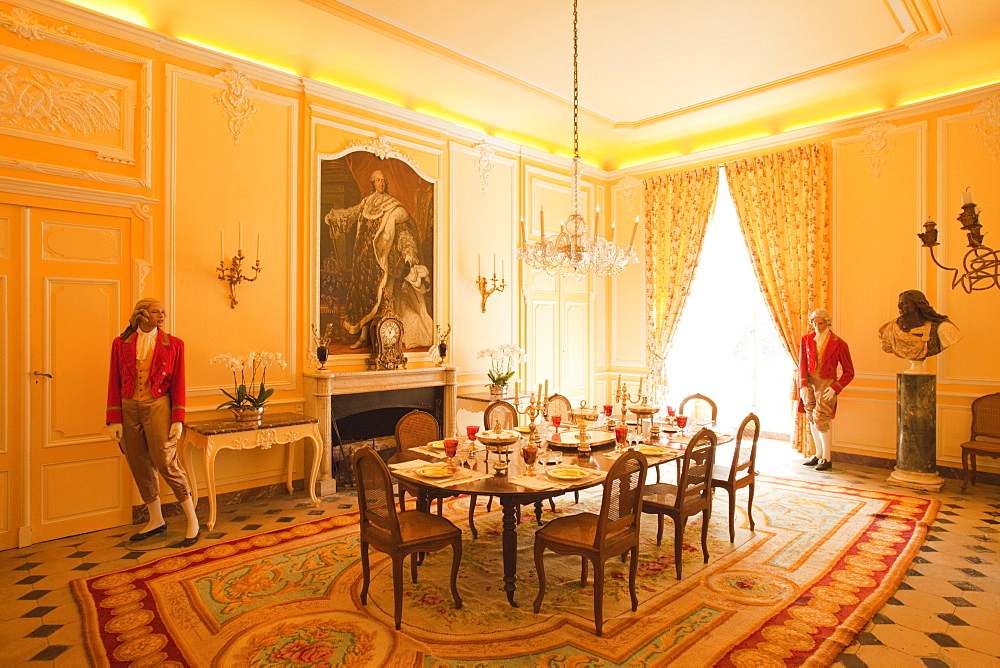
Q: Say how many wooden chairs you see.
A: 9